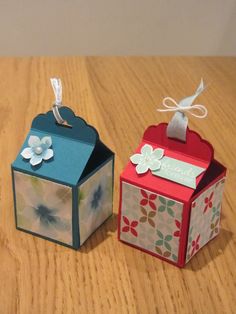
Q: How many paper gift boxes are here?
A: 2